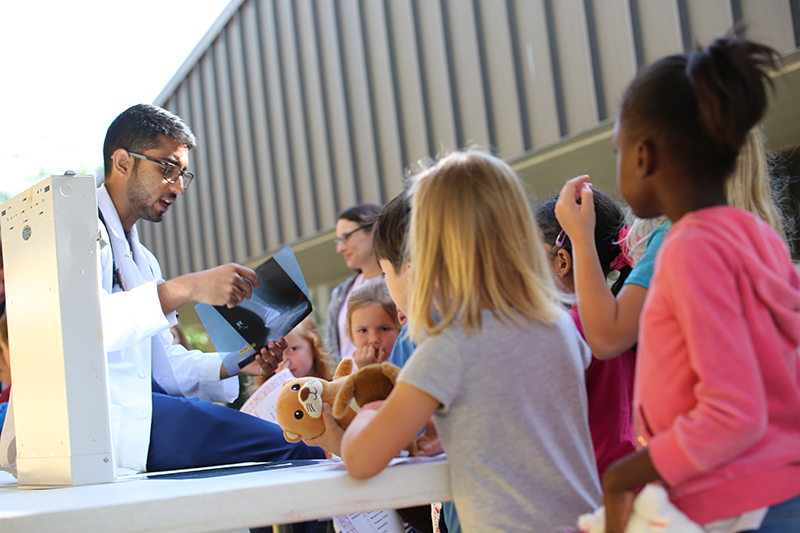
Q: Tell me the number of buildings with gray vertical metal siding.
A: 1